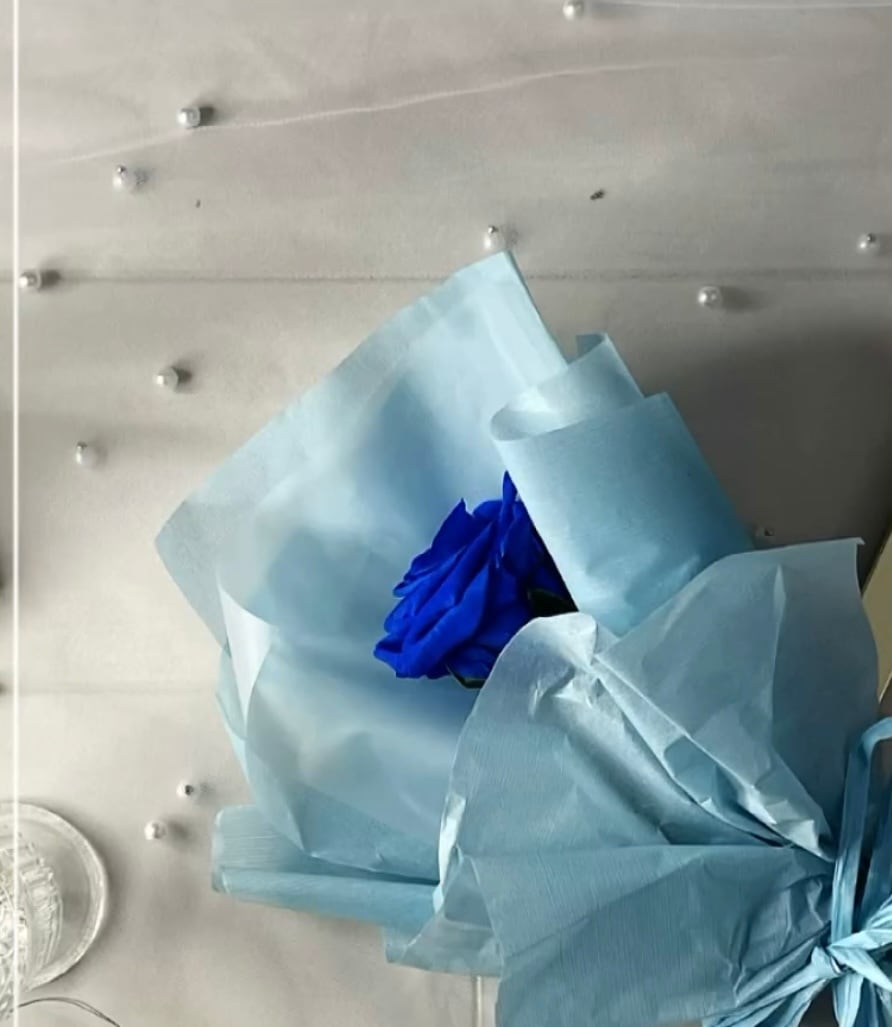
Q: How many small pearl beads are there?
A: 11